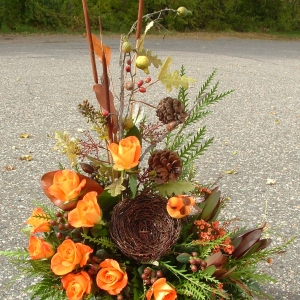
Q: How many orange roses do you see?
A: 9